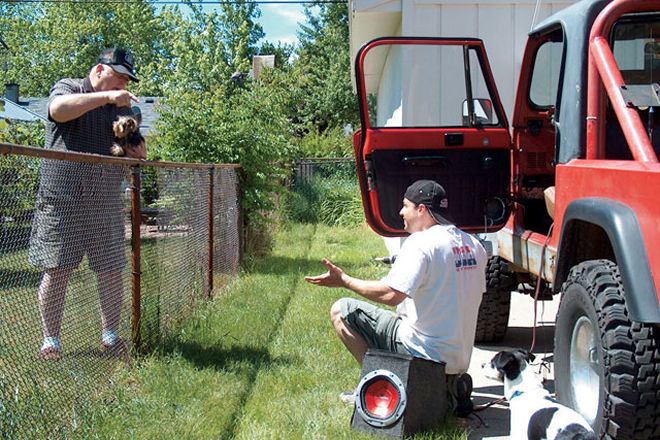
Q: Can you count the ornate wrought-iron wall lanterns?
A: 0